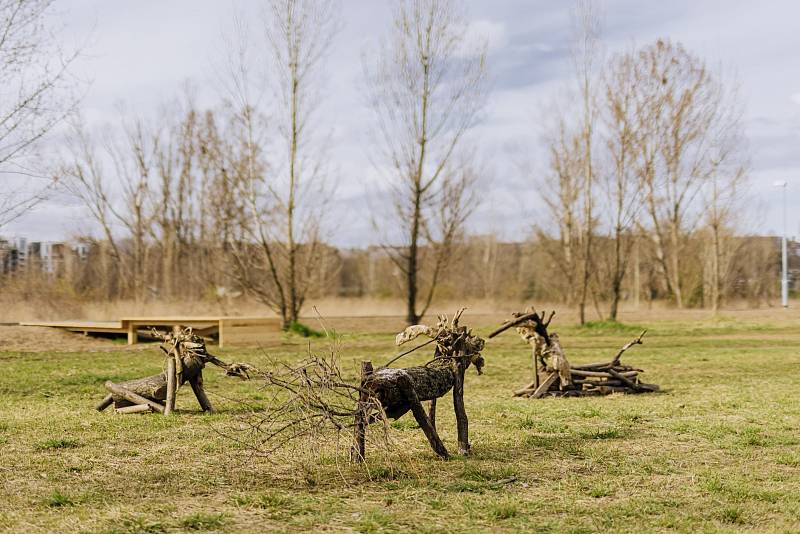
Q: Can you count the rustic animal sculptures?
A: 3